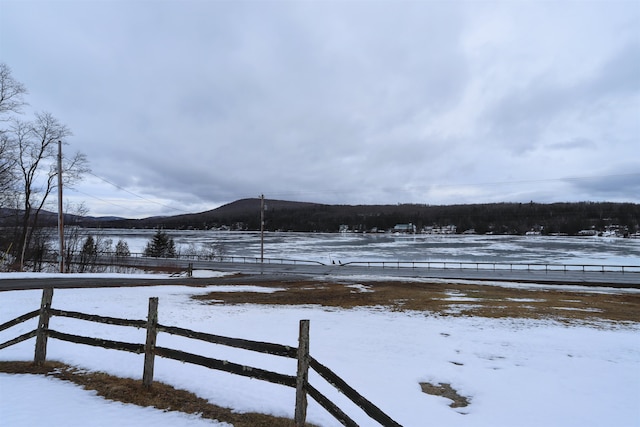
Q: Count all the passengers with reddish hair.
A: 0